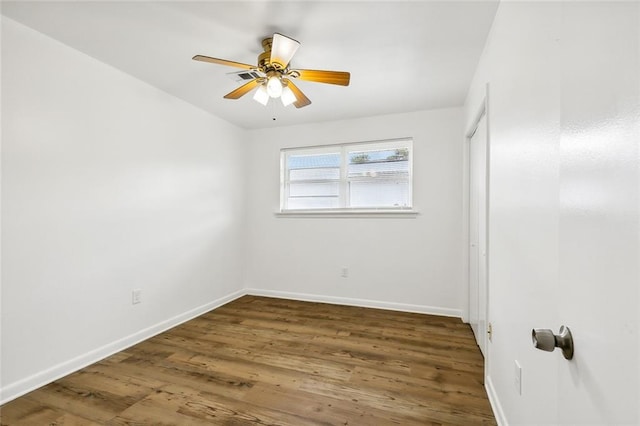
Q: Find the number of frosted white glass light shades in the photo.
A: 3